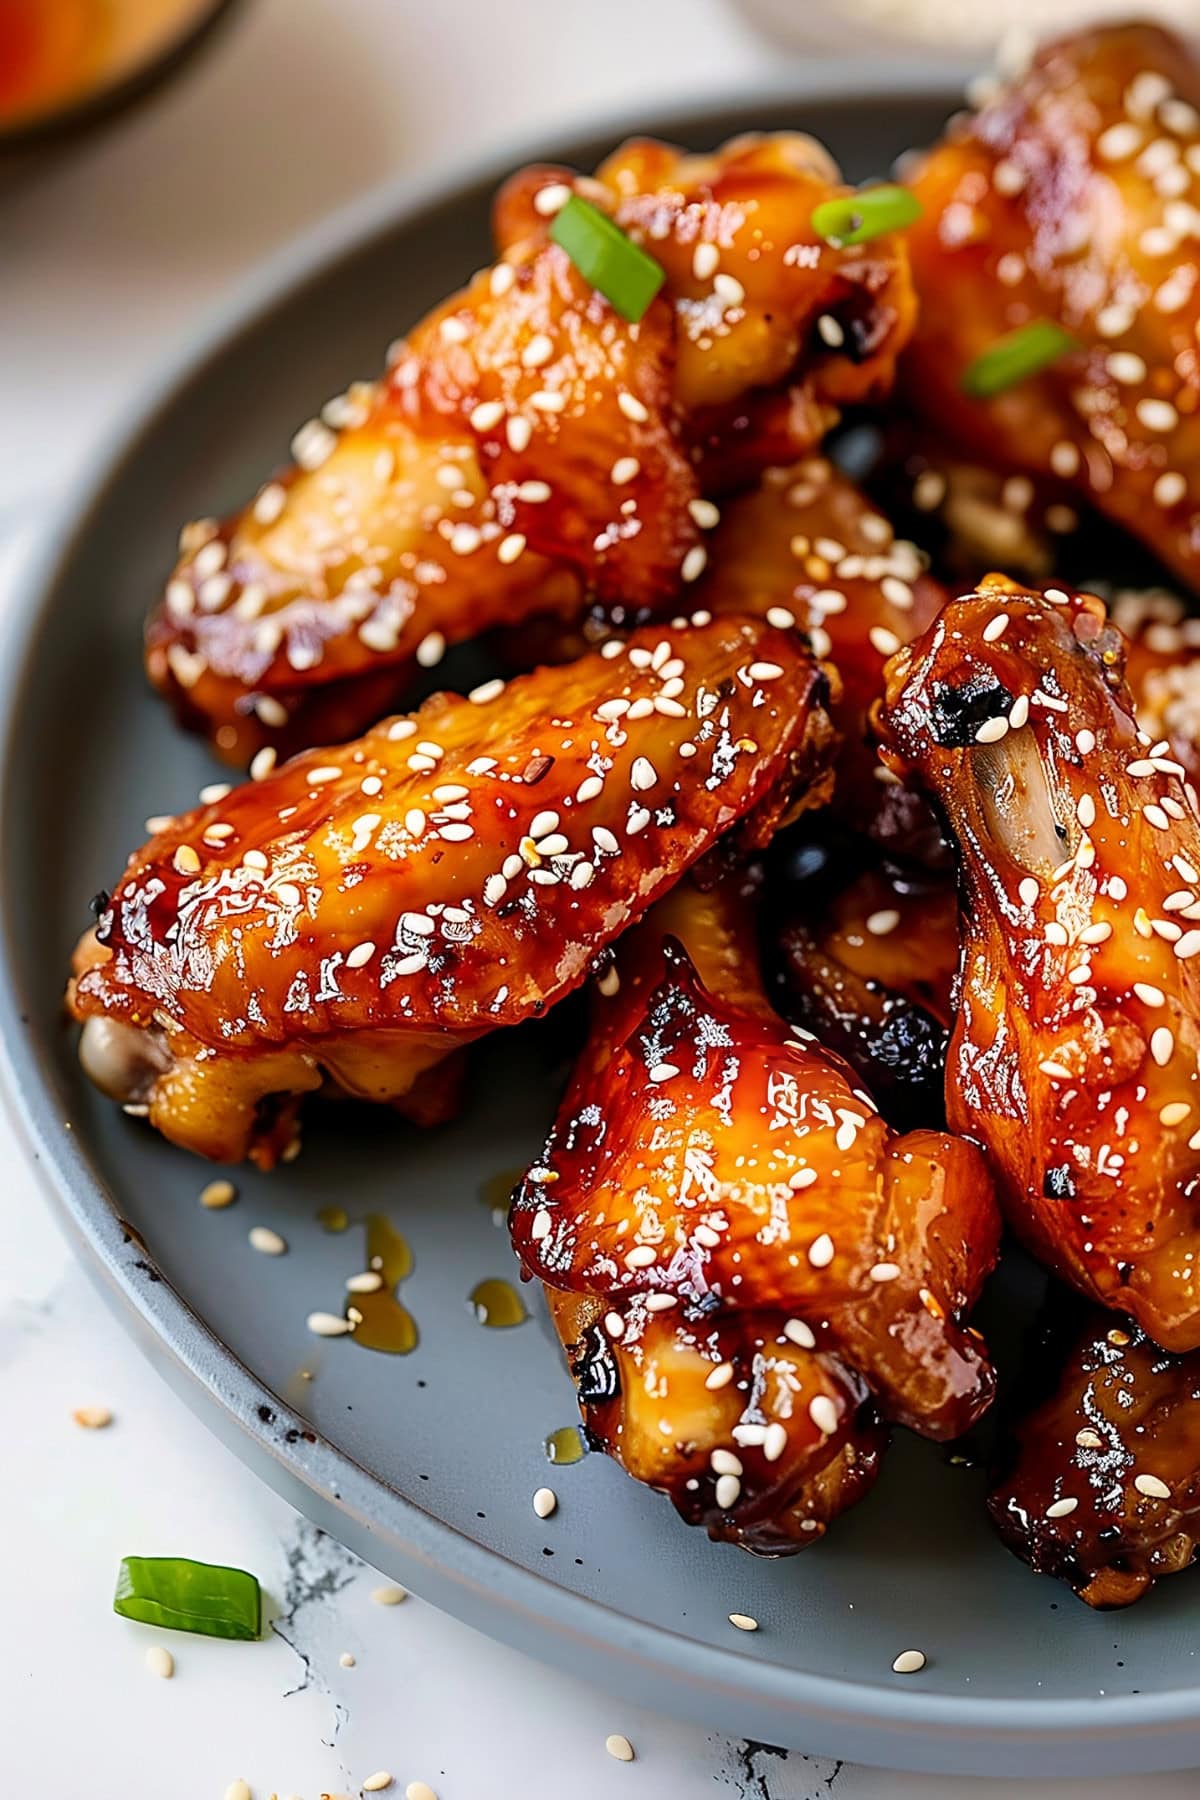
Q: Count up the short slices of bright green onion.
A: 4